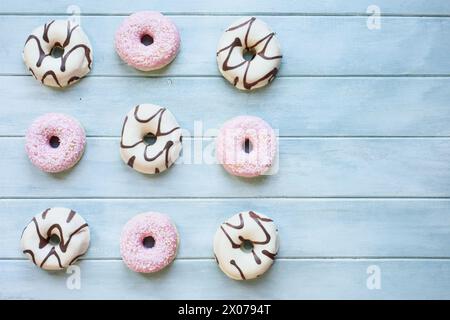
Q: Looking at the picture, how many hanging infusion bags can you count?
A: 0